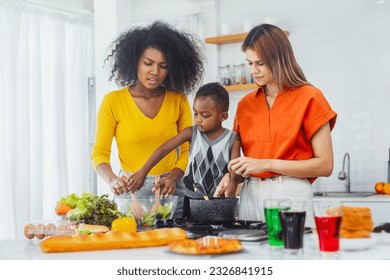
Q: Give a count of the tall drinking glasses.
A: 3